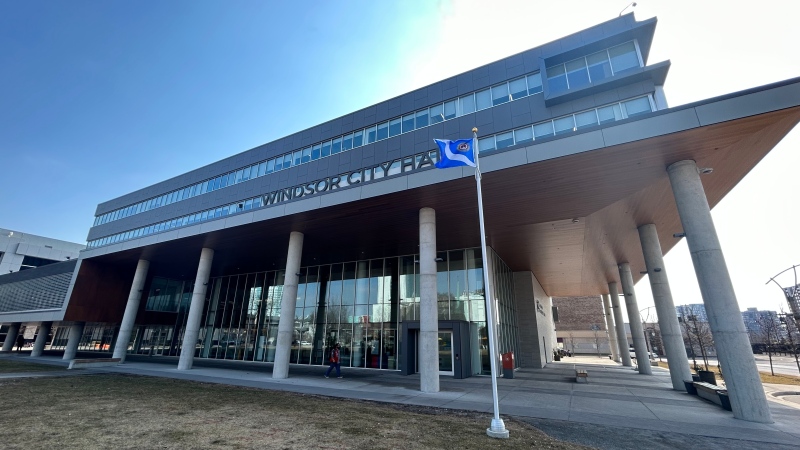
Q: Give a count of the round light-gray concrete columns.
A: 12